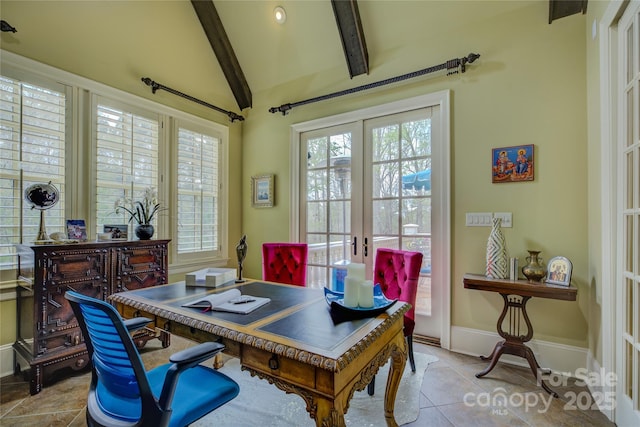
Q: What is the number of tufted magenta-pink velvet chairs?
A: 2